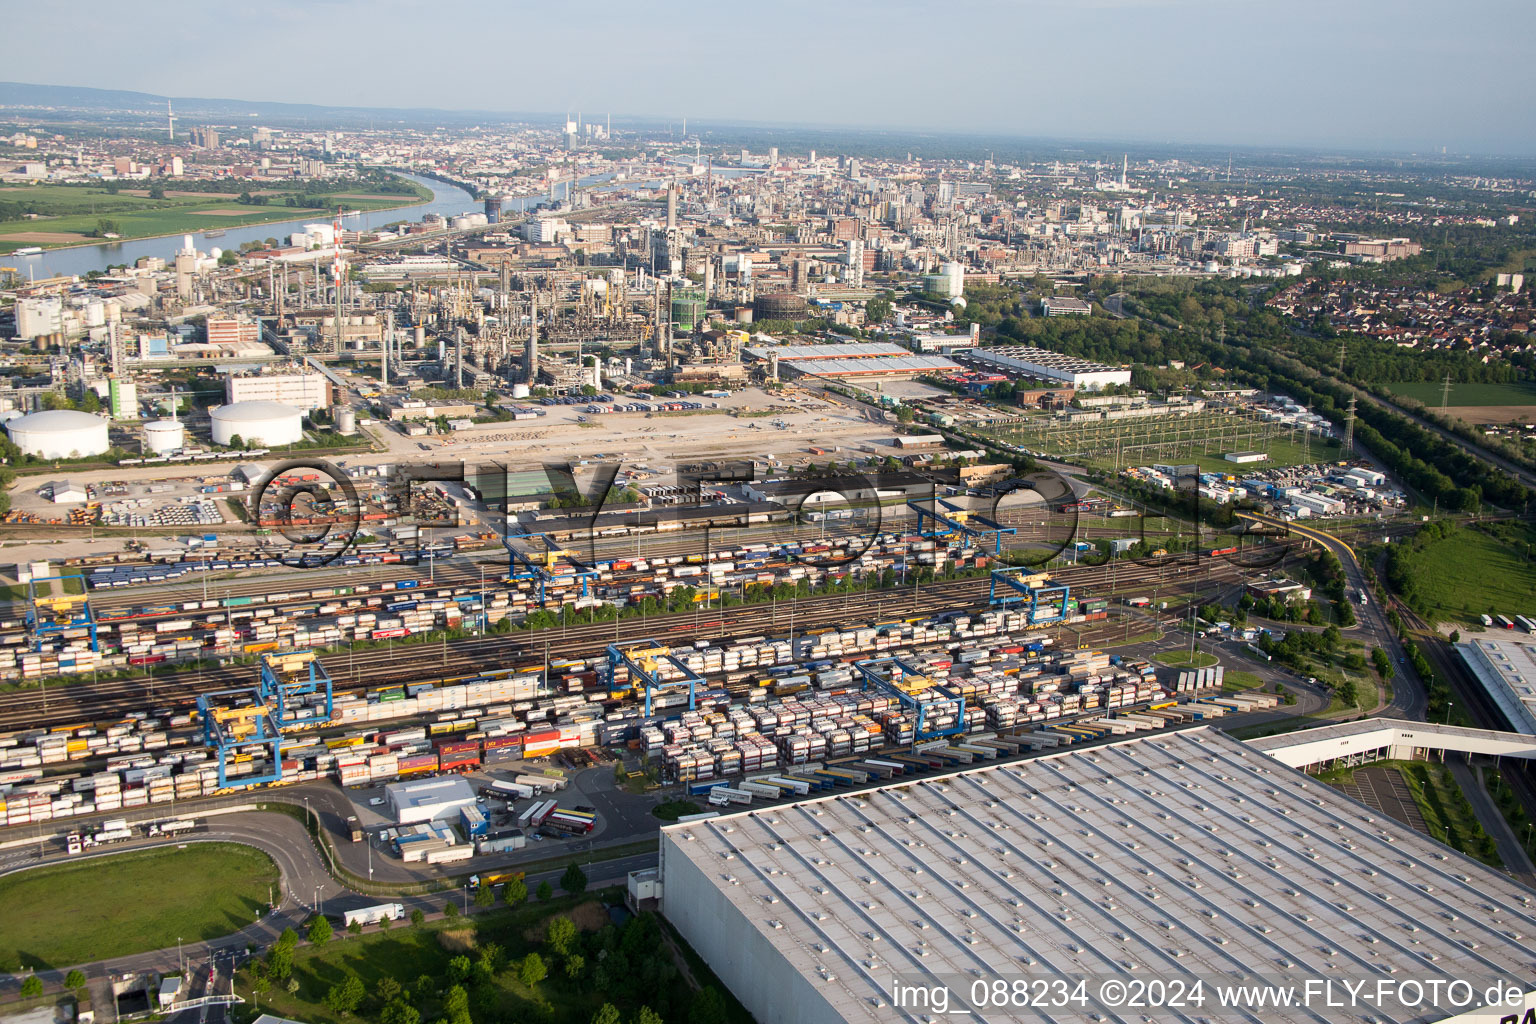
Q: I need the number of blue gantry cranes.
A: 8